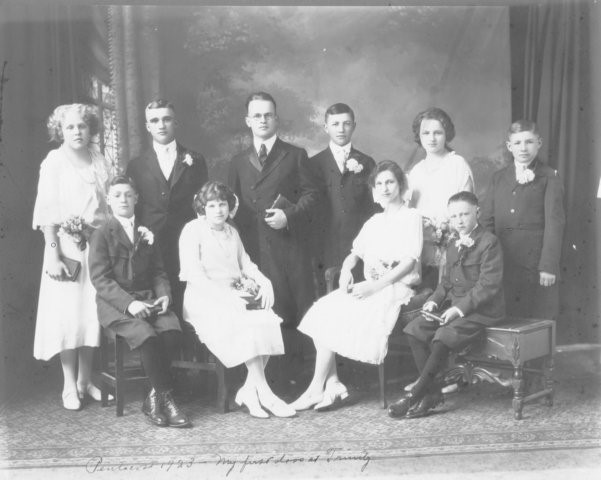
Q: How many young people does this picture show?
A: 9